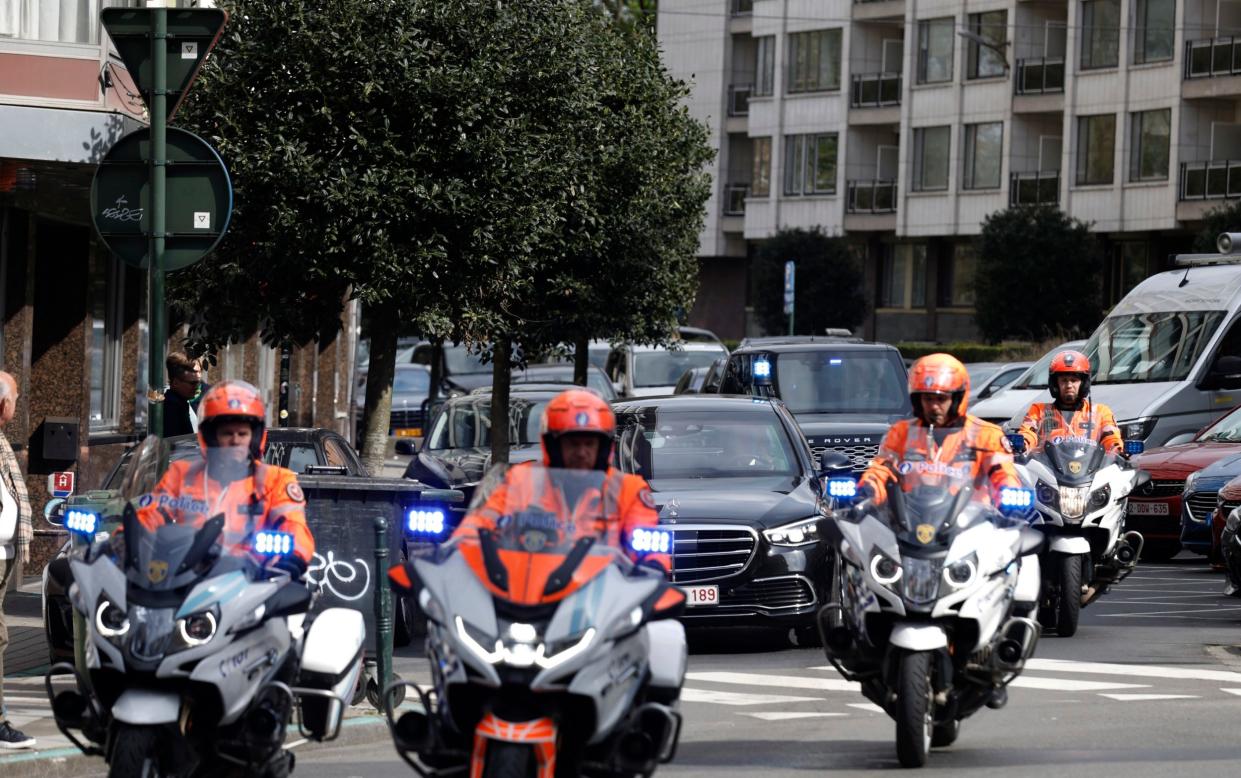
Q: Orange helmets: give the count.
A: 4